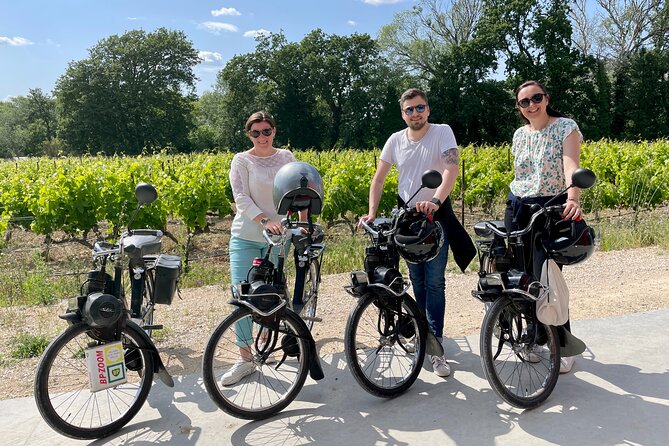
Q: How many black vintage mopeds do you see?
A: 4